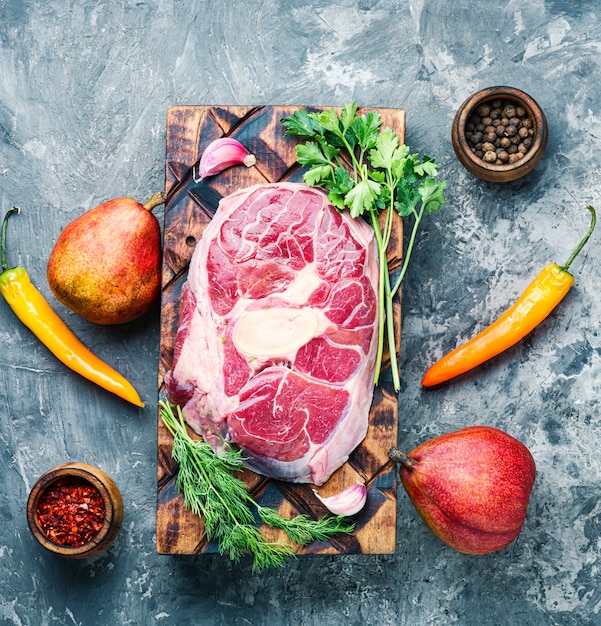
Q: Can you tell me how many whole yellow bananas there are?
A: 0